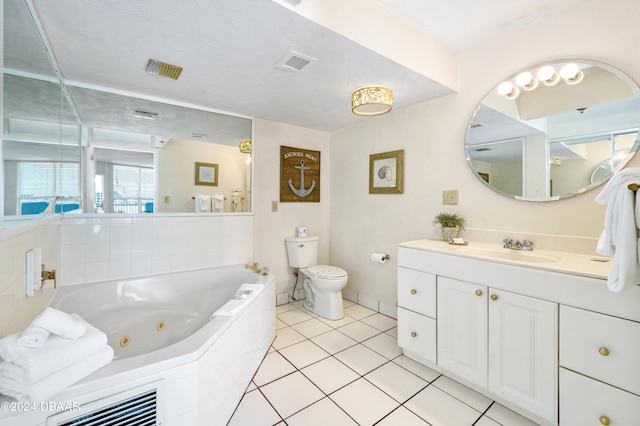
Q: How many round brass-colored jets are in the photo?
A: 2